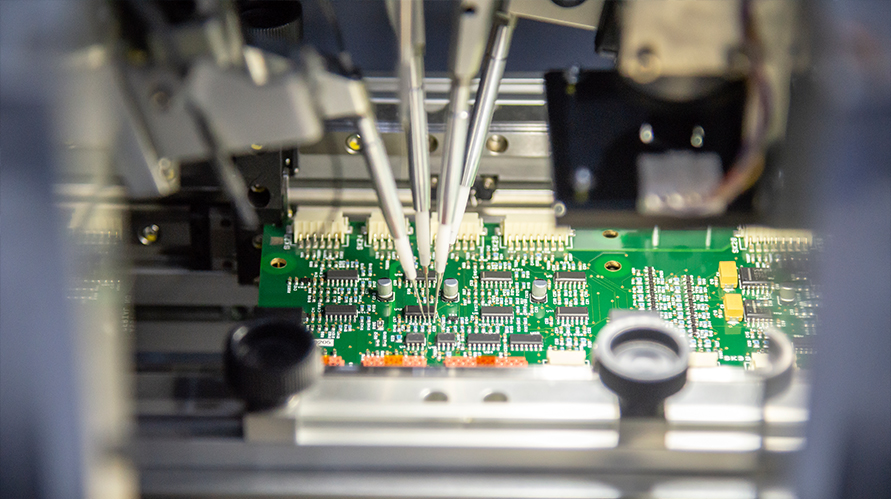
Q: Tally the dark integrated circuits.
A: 14